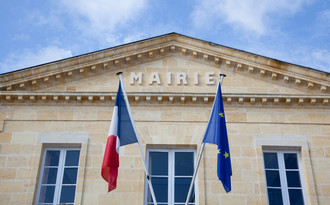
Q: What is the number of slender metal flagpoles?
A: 2